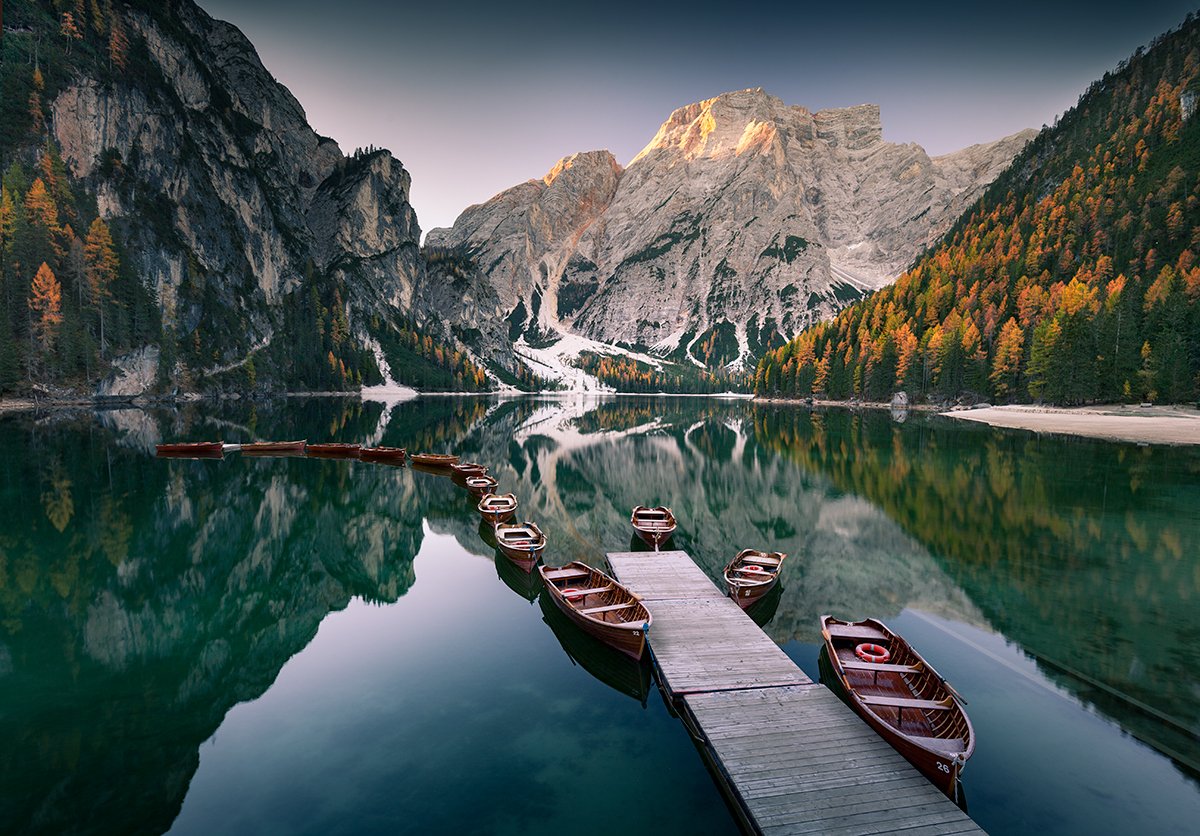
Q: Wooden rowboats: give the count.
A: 13